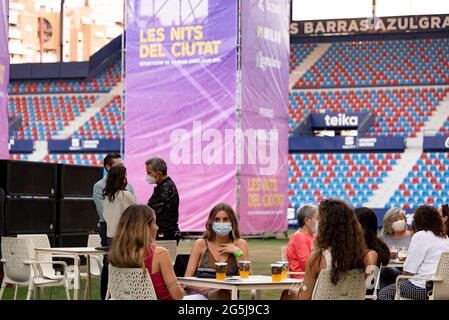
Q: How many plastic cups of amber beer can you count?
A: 4